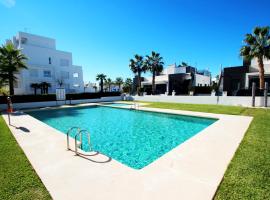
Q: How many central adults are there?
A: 0